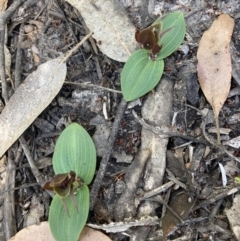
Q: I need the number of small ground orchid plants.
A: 2